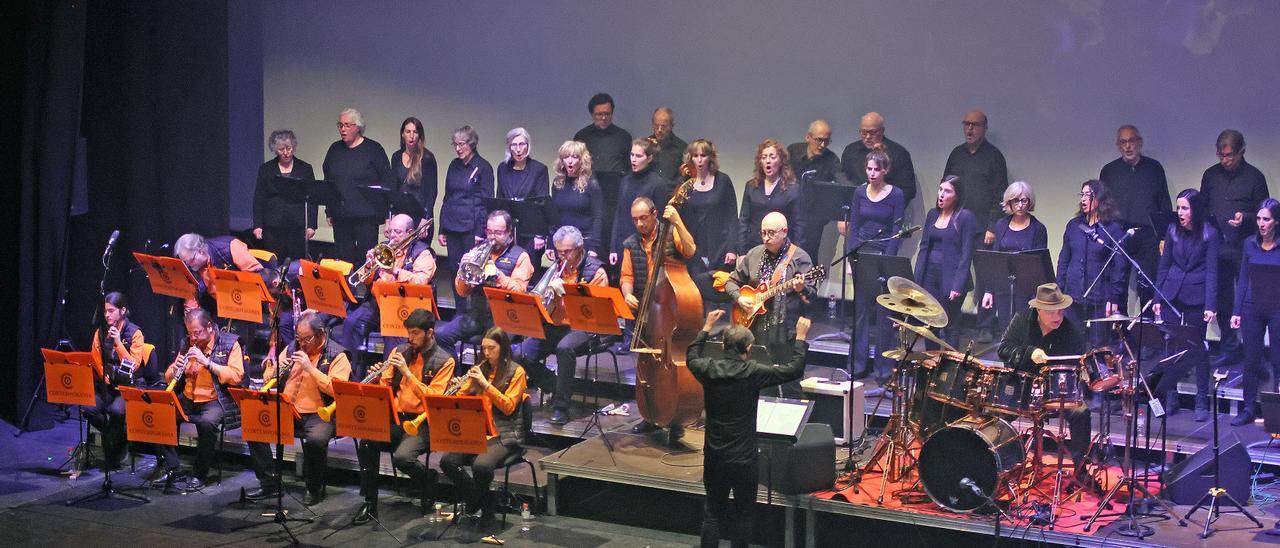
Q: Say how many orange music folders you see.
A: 11